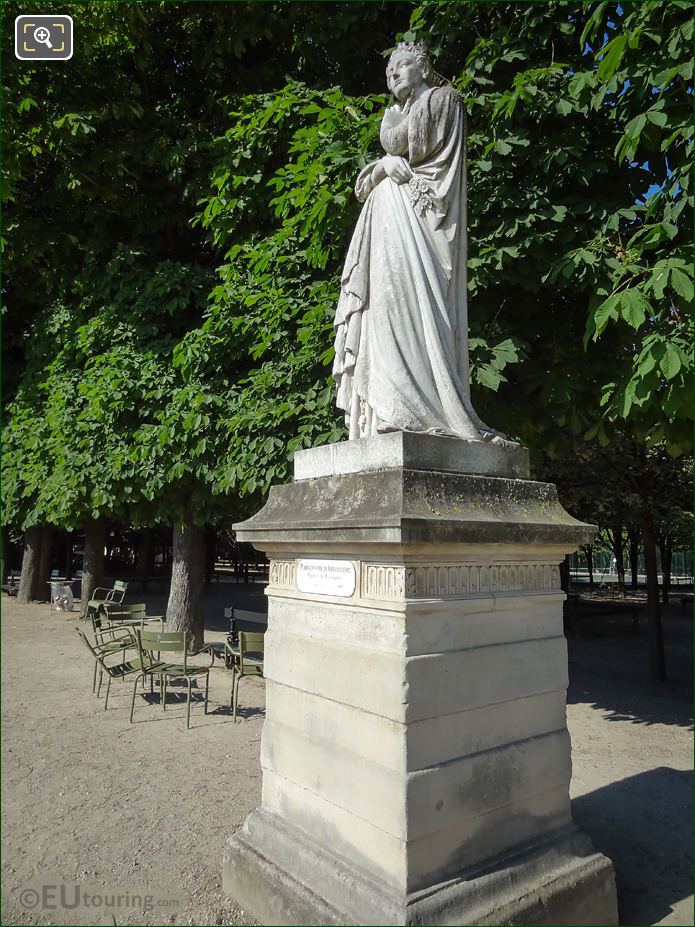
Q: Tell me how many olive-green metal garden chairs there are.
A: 6